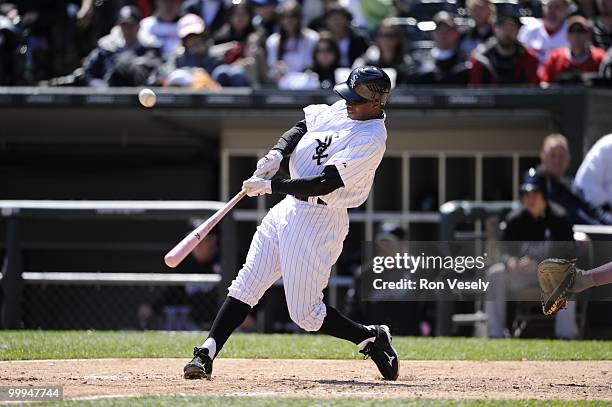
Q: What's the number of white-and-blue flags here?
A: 0